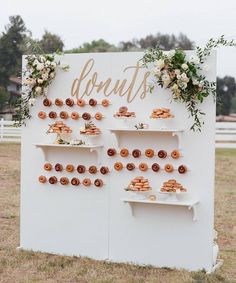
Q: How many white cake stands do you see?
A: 6